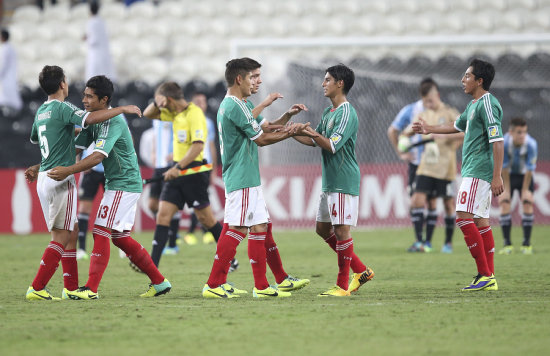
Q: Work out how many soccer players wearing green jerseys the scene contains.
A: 6